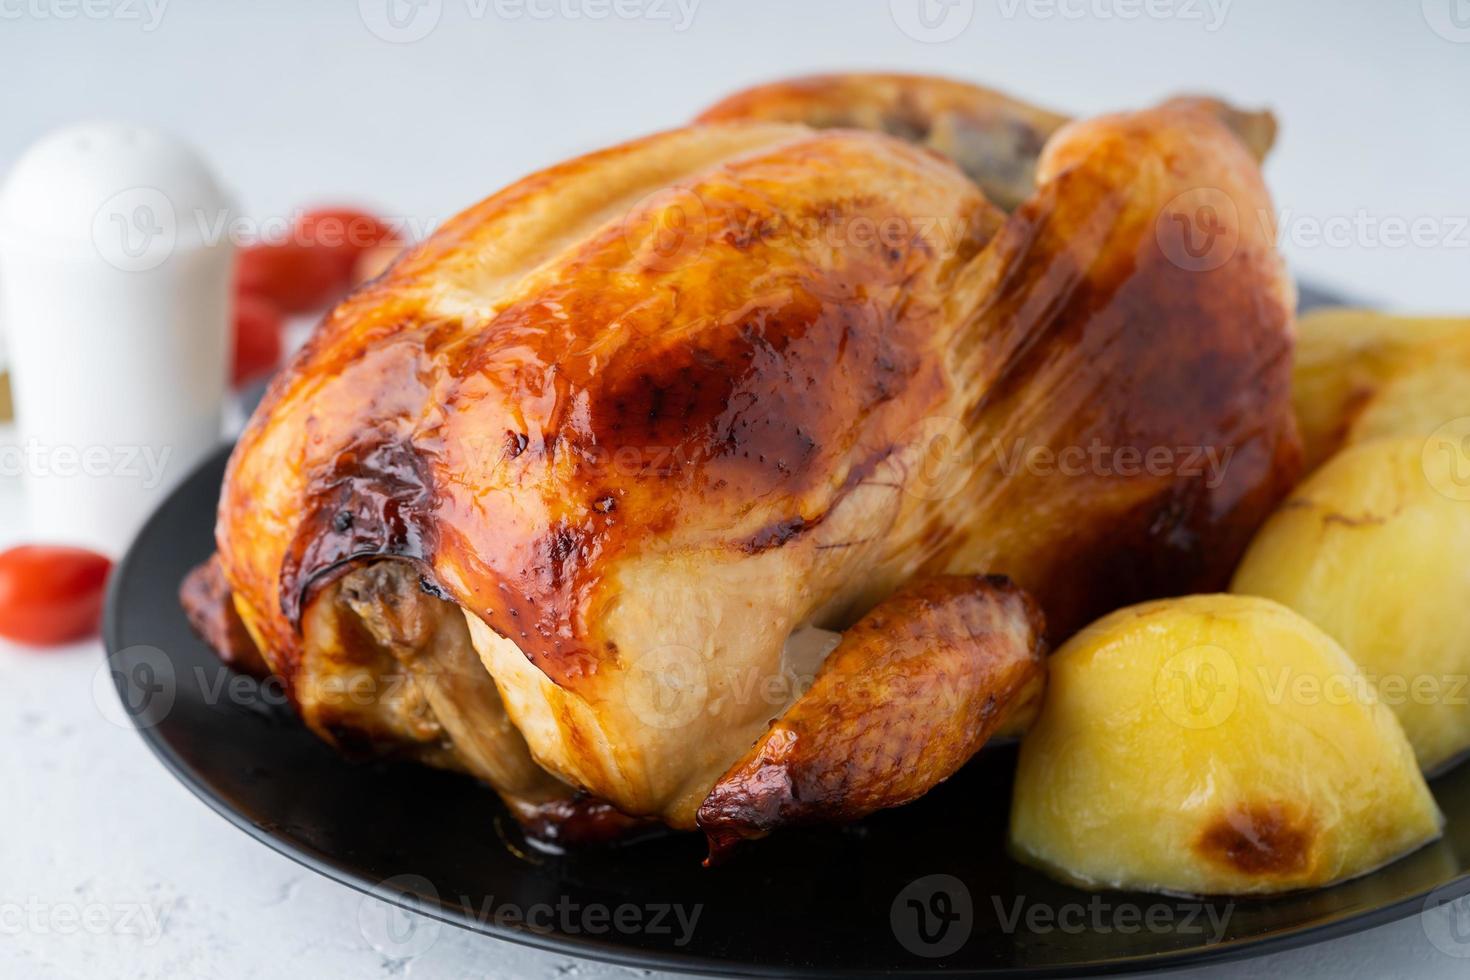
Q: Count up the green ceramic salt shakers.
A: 0